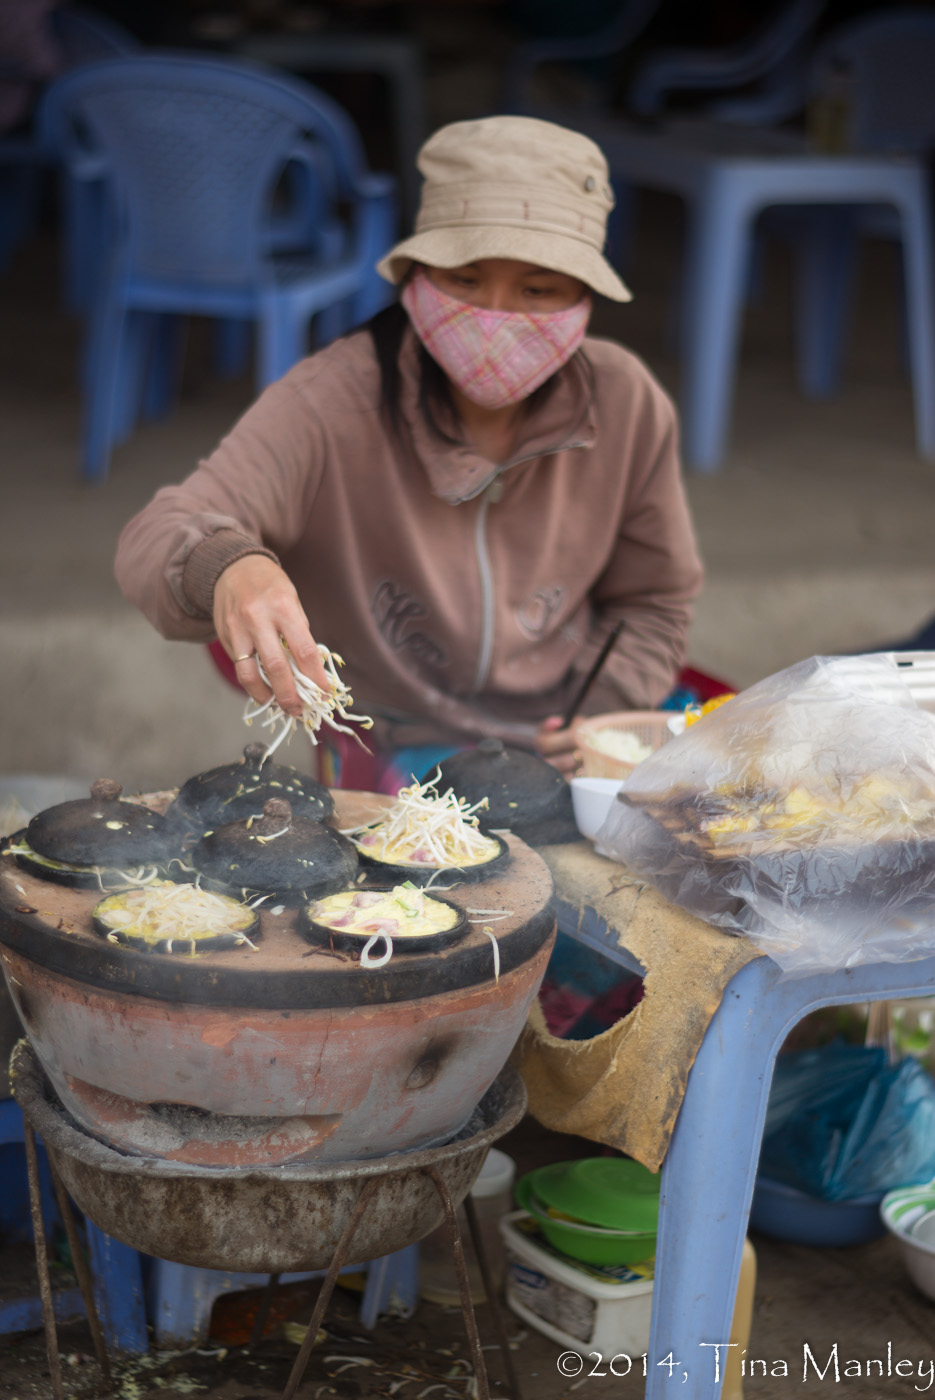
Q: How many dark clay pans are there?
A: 6